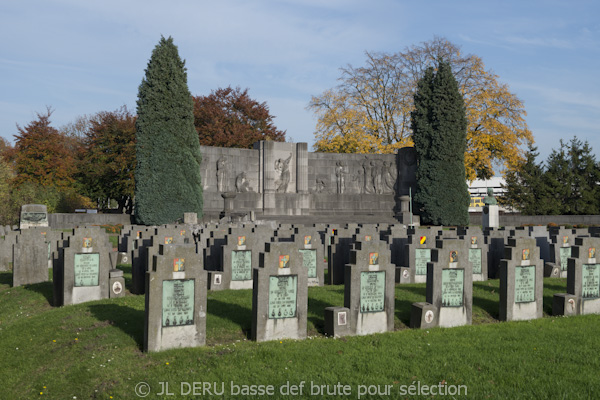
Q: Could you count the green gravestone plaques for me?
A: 12